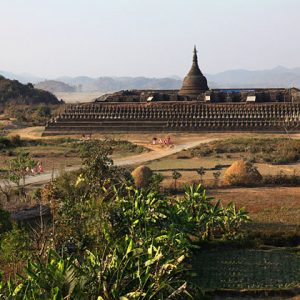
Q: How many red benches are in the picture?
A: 0